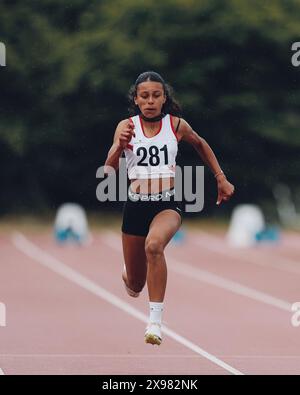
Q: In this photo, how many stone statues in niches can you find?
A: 0